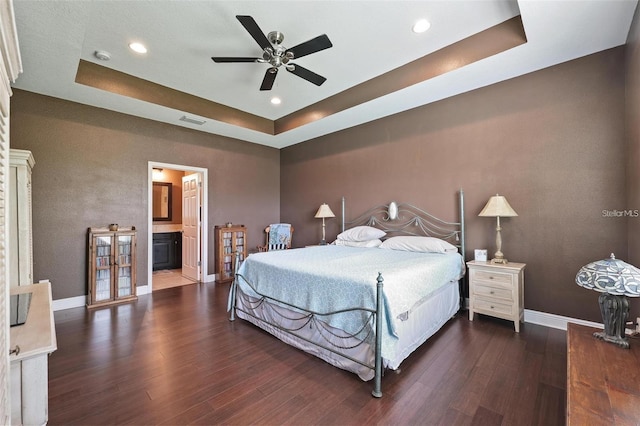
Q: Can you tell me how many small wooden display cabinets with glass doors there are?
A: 2